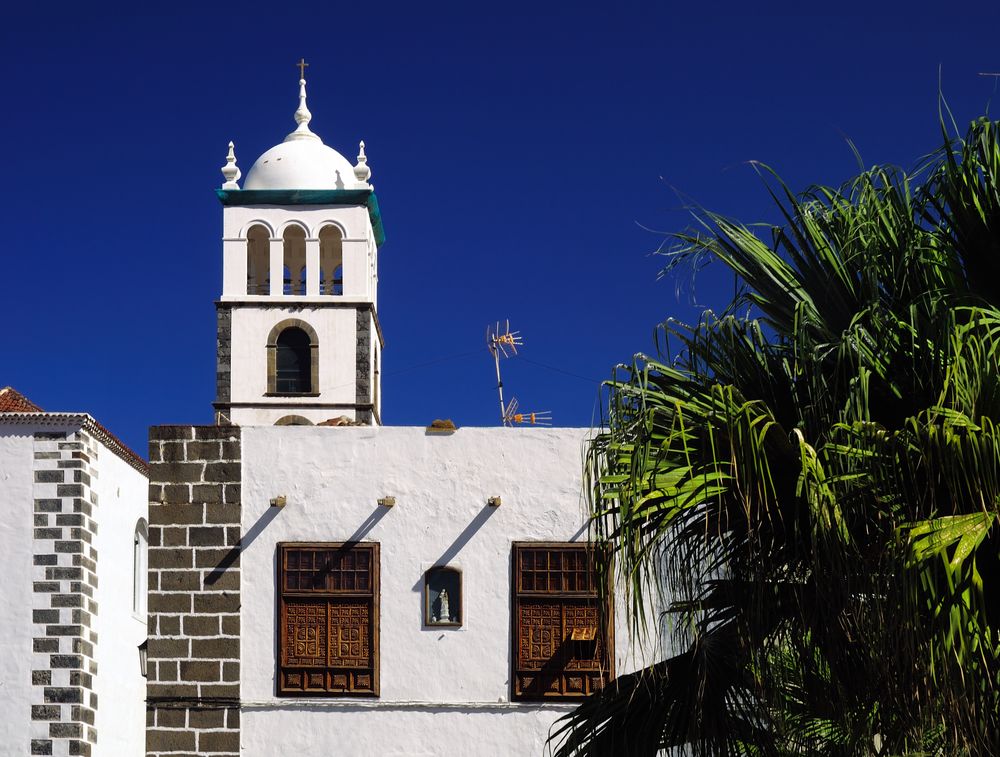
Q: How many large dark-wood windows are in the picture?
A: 2